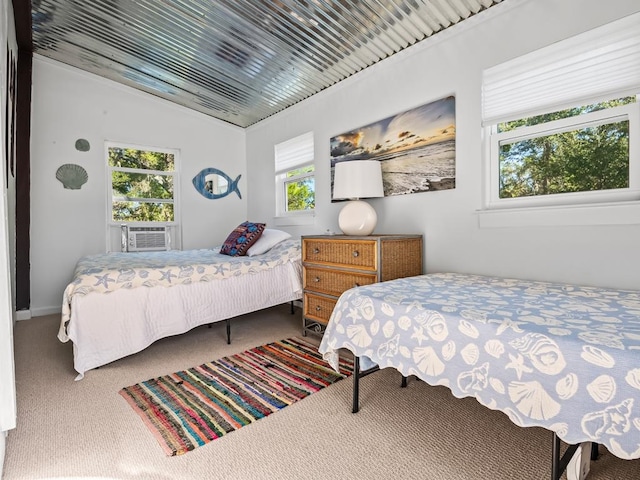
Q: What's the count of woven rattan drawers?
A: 3